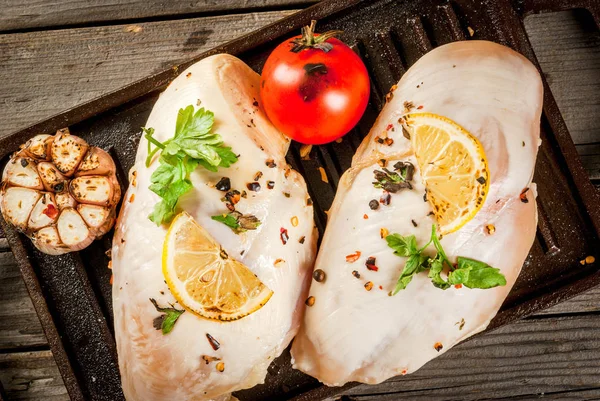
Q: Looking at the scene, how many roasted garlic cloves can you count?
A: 12